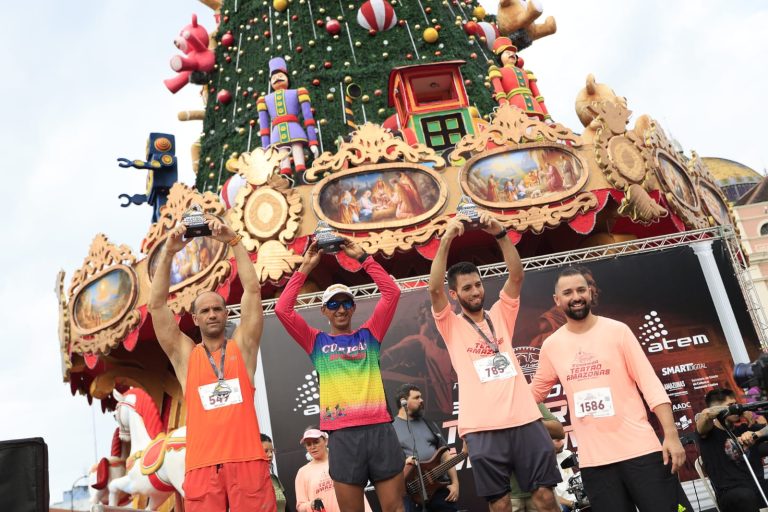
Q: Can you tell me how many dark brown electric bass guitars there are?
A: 1